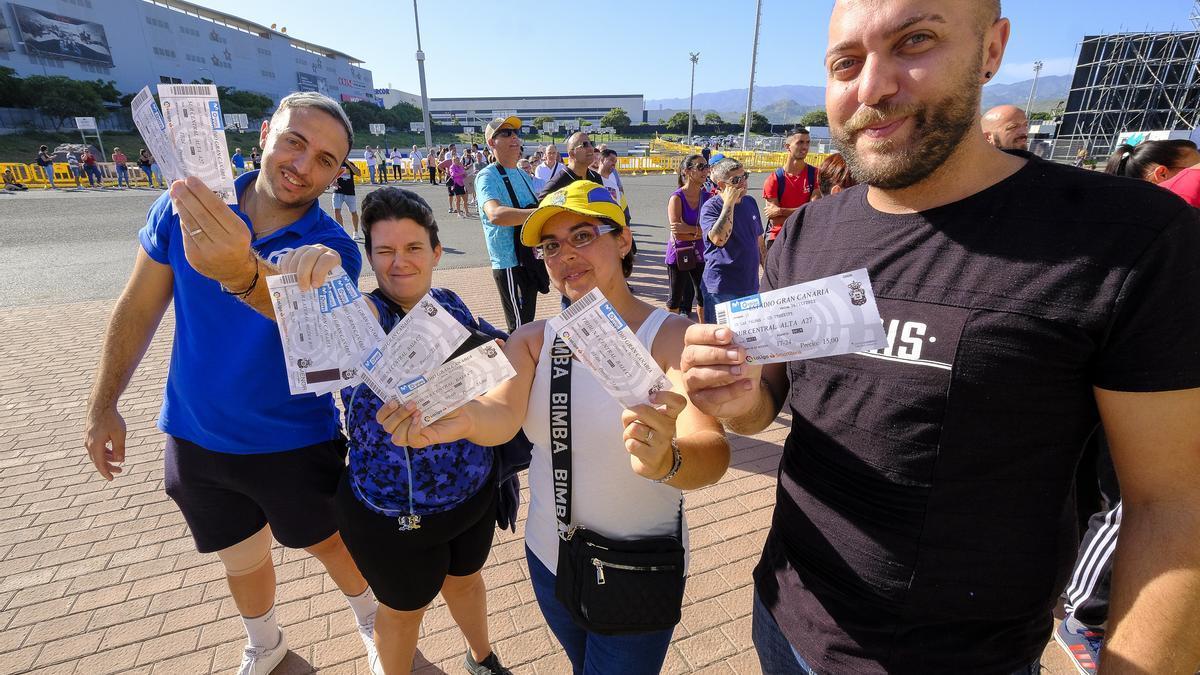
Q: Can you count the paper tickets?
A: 10